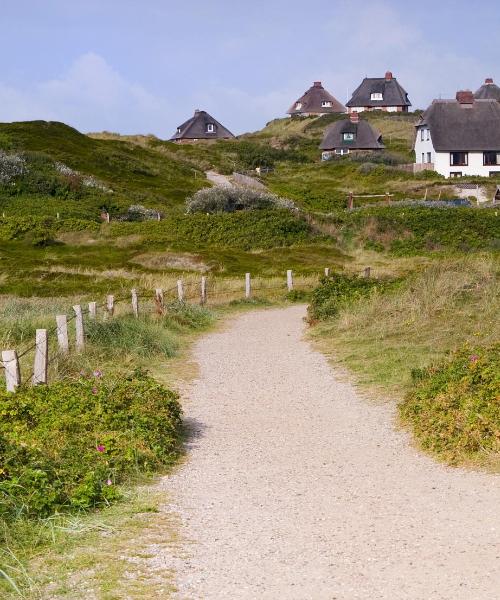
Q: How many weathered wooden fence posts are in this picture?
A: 14